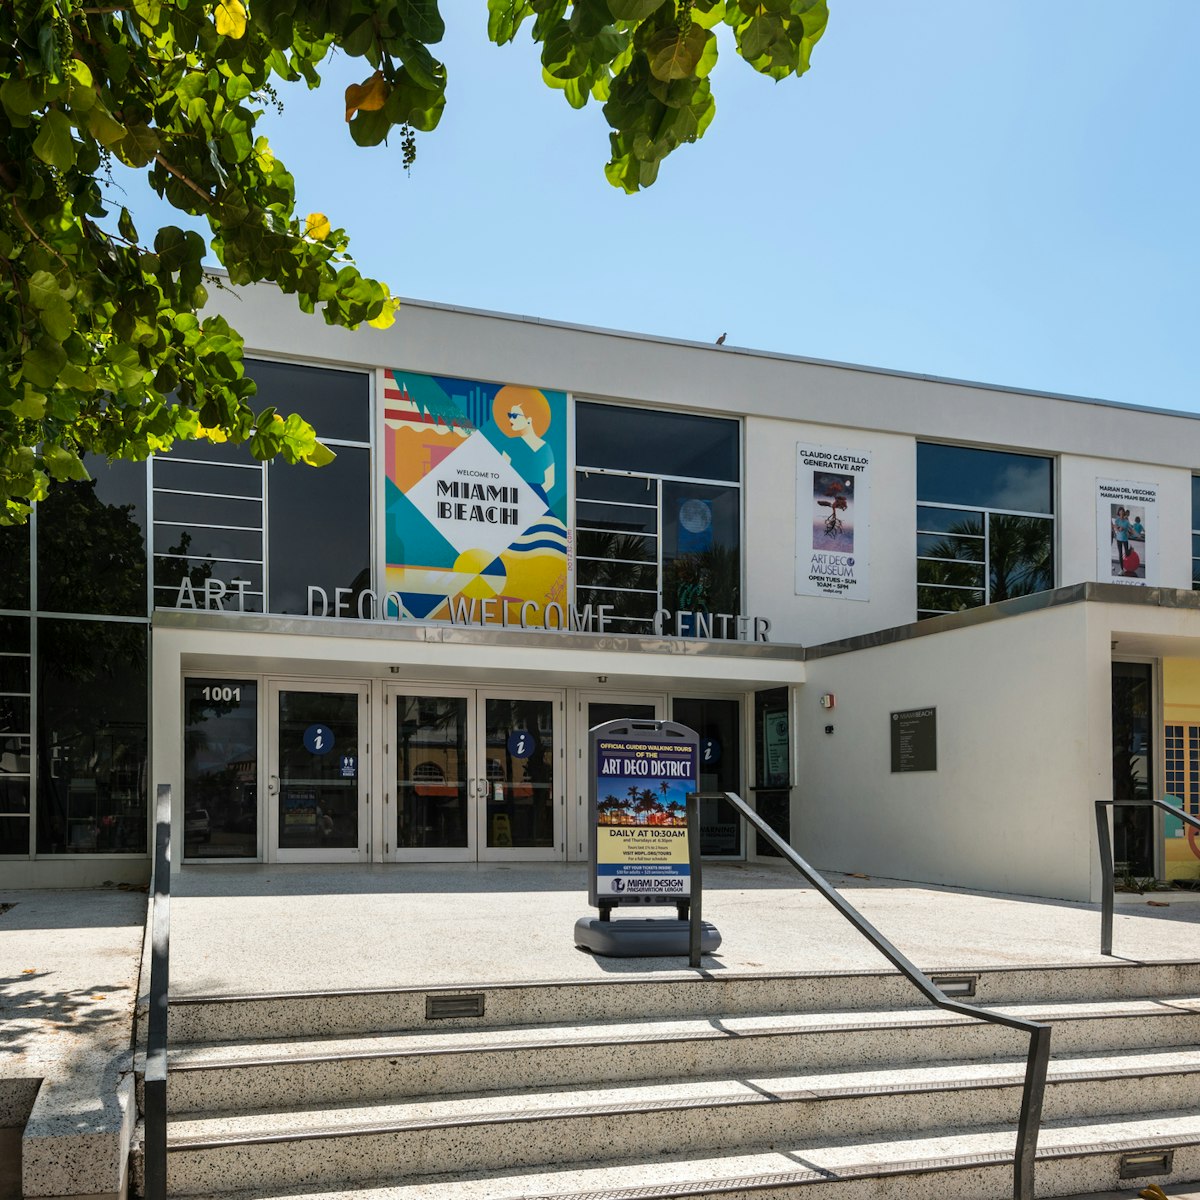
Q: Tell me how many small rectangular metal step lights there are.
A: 3